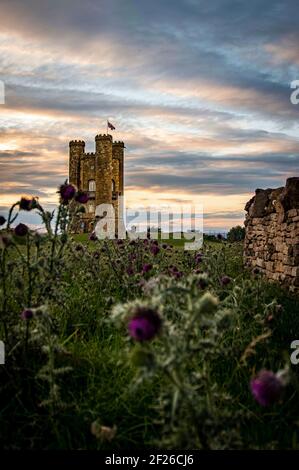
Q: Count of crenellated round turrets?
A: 3